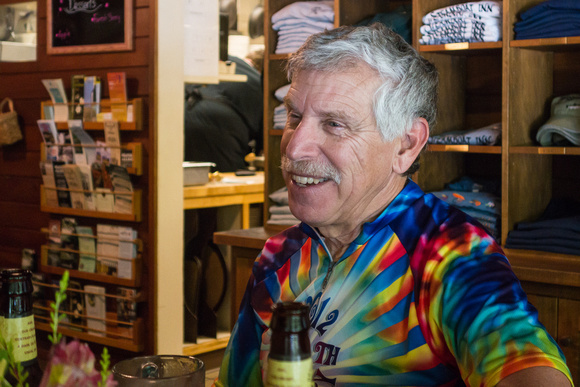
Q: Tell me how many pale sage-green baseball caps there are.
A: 1